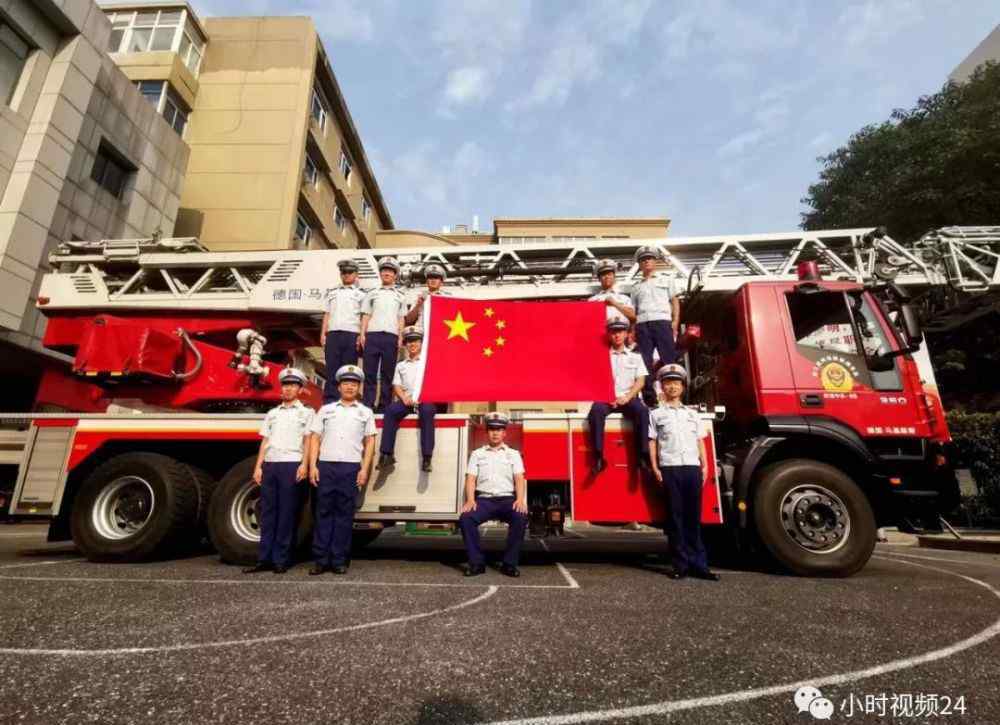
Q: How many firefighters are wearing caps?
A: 11